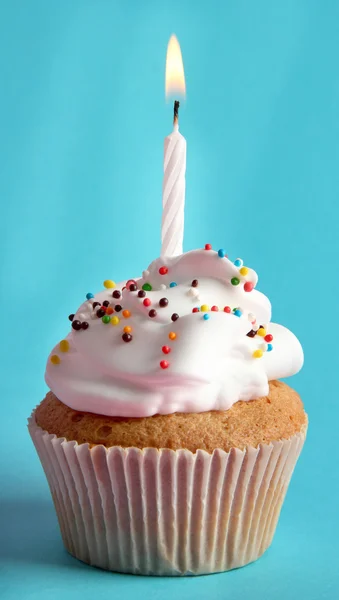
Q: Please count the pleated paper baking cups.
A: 1